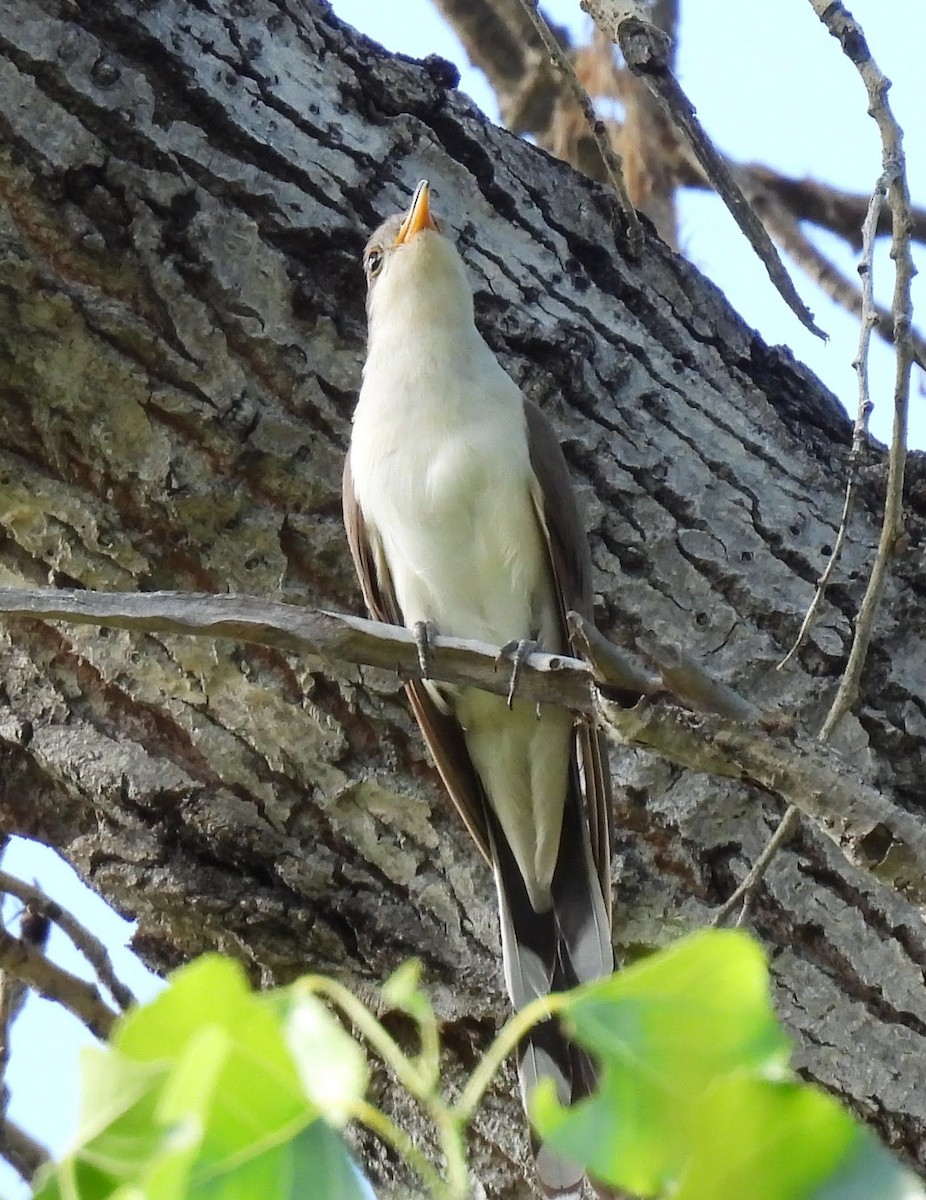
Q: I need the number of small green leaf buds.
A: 1